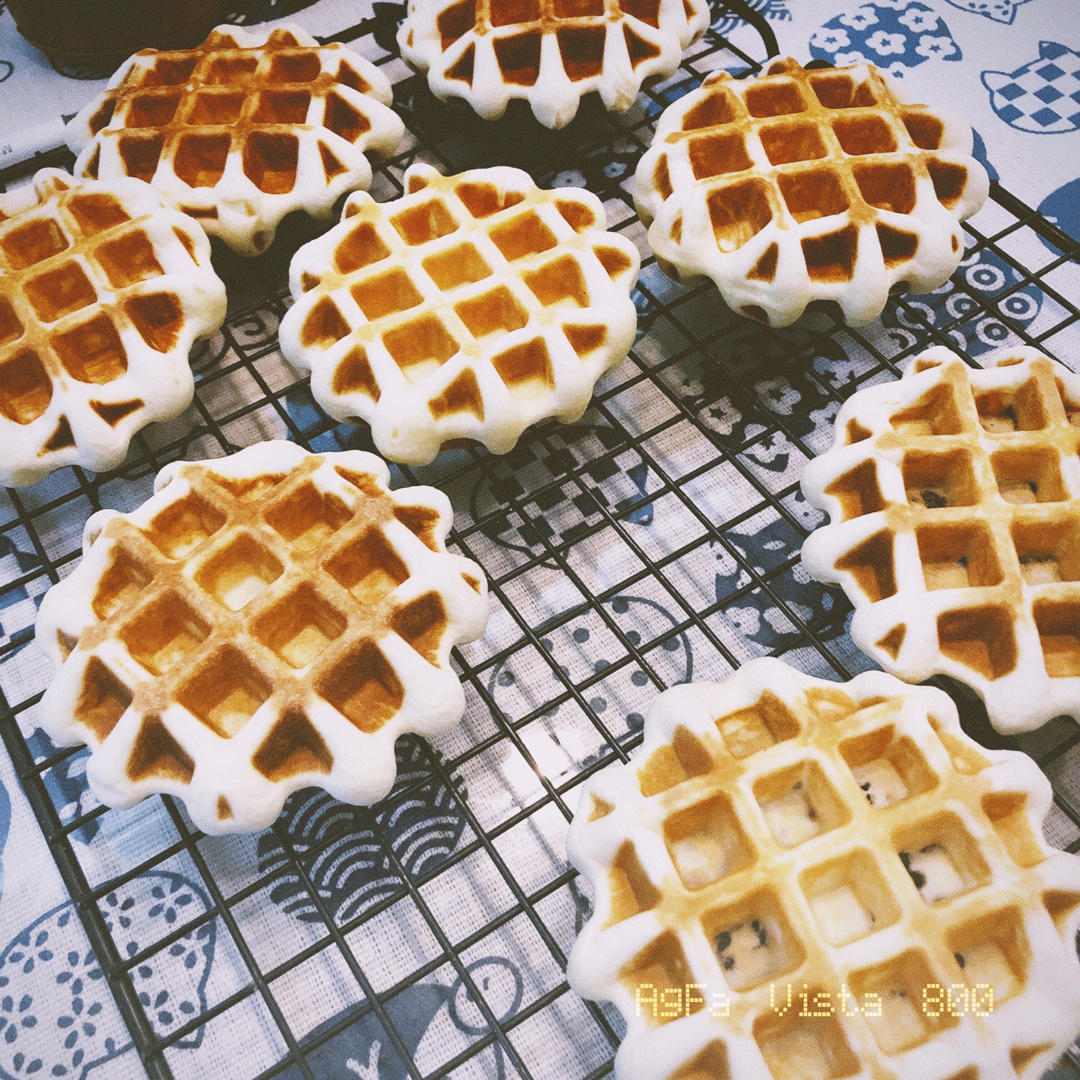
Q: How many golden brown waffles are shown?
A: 8